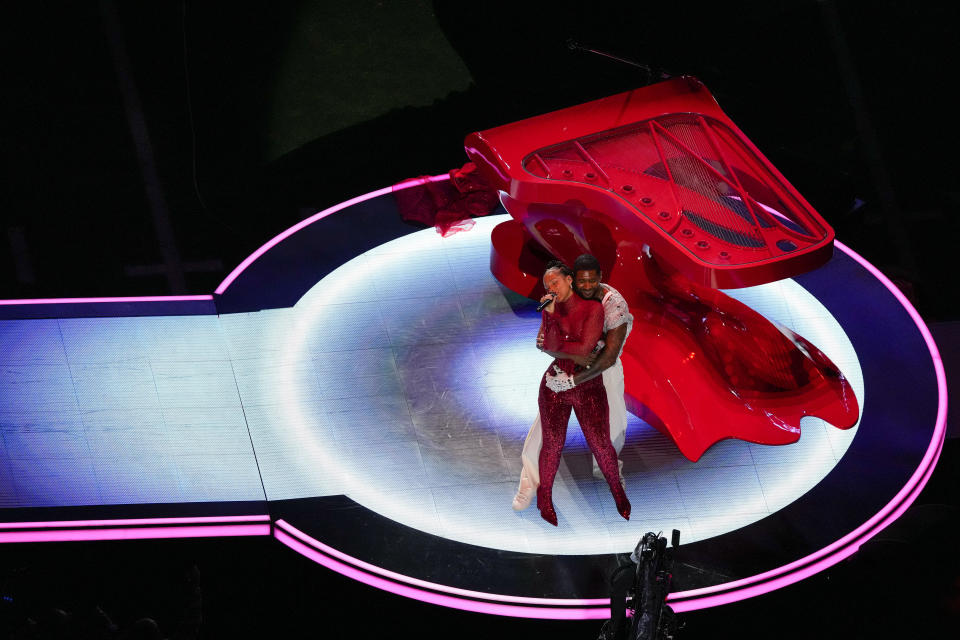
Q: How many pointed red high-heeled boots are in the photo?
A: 2